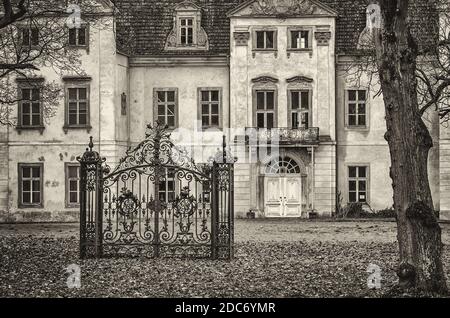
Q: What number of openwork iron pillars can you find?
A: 2